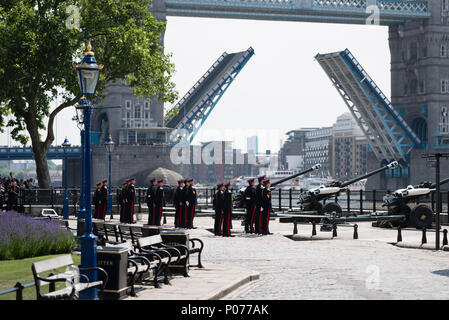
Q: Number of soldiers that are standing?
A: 15